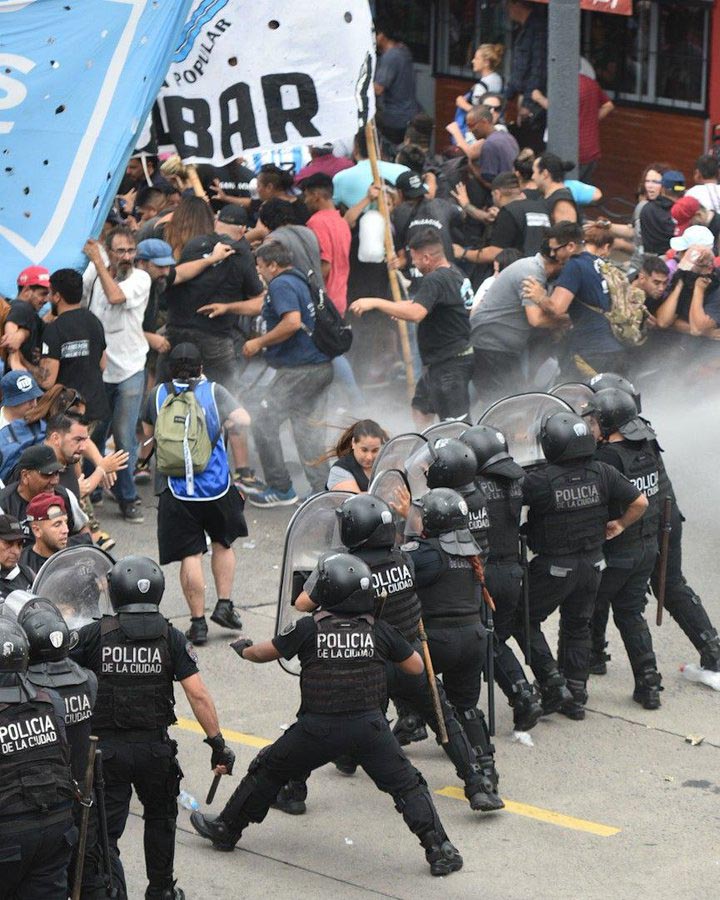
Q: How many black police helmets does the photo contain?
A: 11